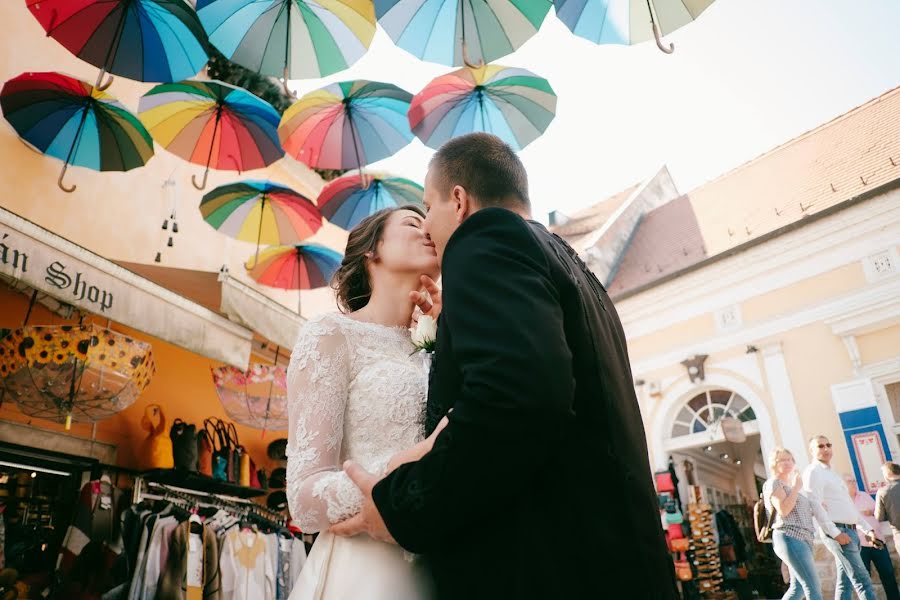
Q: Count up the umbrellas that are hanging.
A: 13